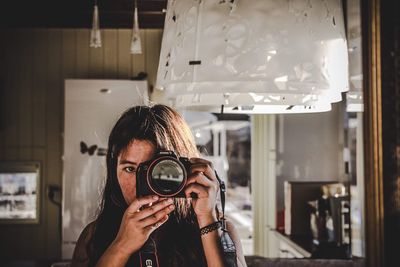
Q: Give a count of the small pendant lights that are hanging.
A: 2